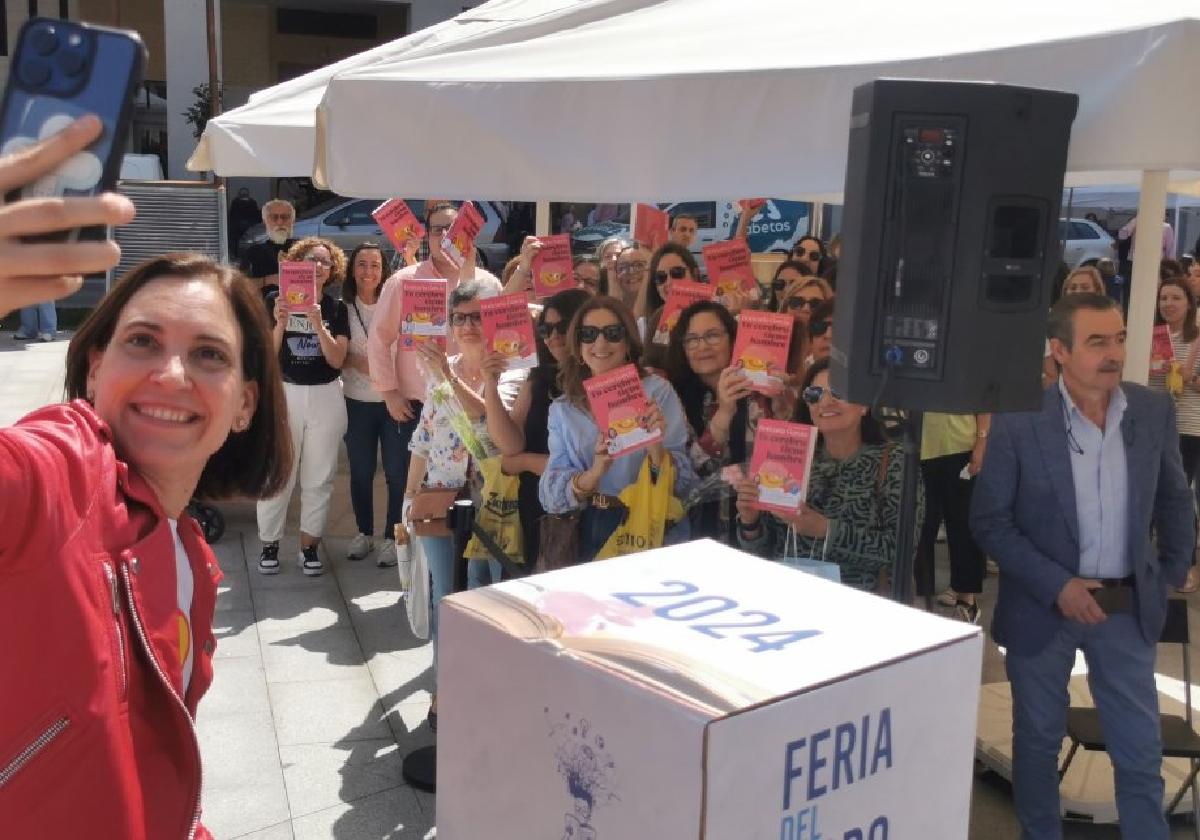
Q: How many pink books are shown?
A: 14